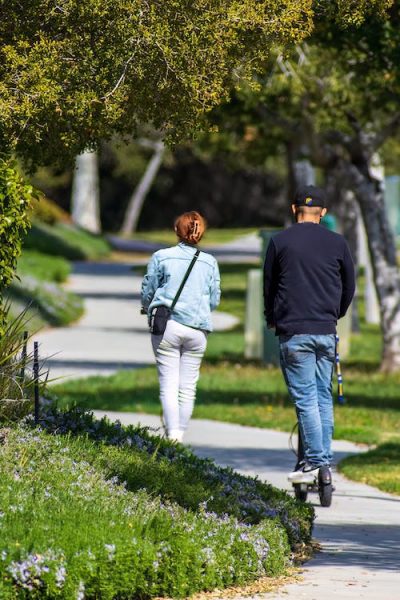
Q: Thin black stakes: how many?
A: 2